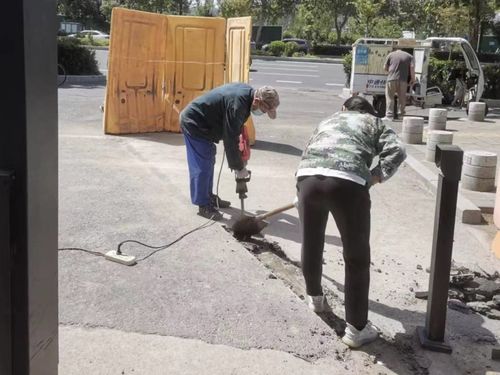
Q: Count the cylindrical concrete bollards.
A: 5